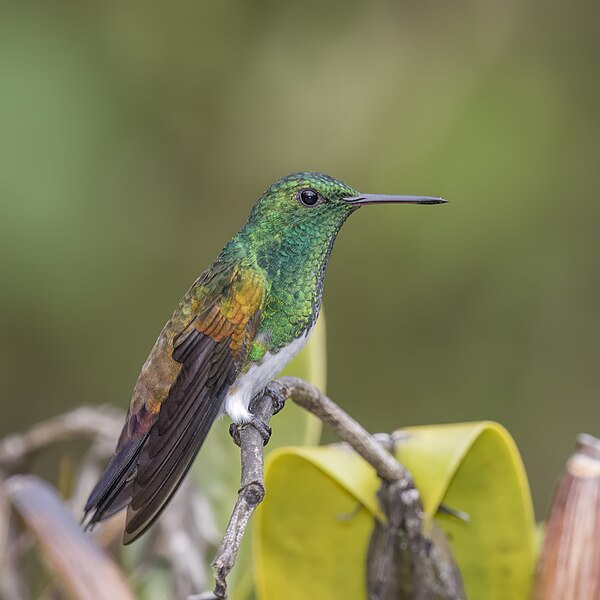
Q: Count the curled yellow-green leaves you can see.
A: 2